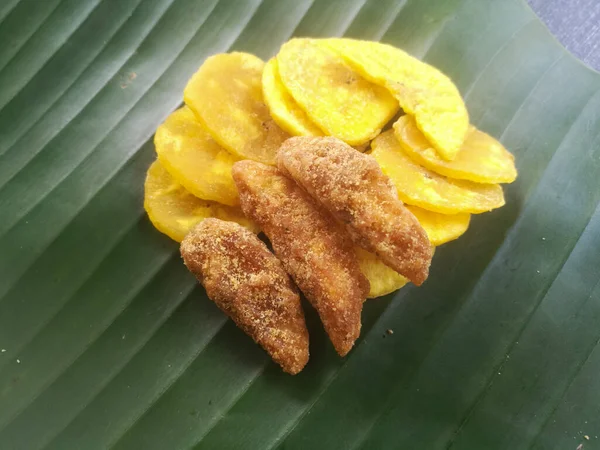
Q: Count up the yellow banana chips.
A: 10